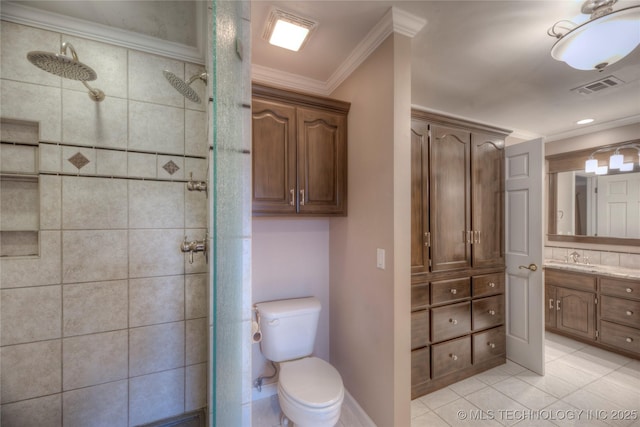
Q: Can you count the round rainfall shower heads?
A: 2